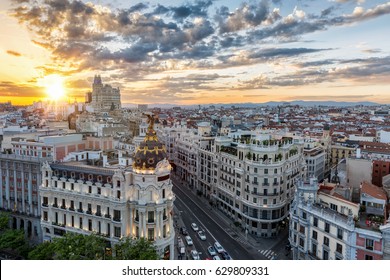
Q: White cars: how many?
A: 7